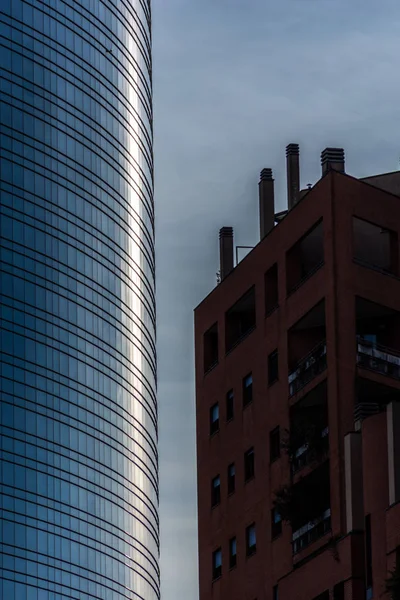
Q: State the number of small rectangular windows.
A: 12